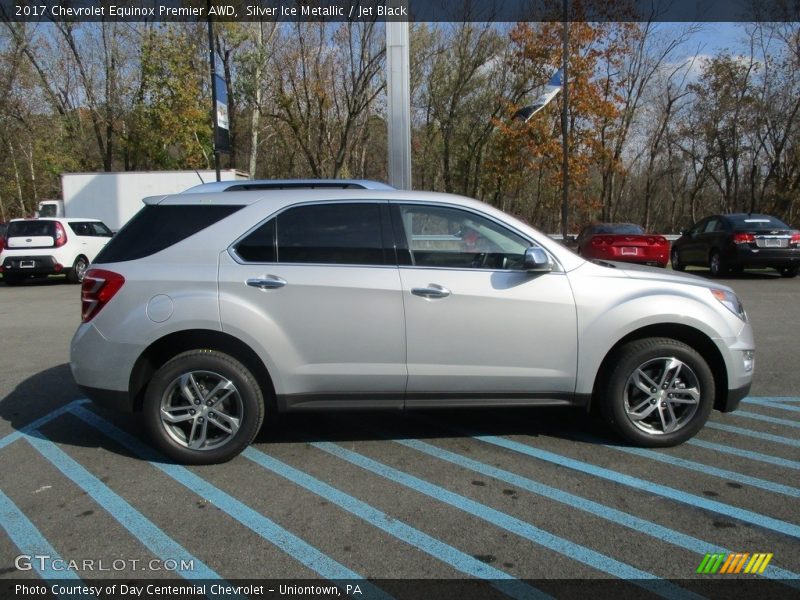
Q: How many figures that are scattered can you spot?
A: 0